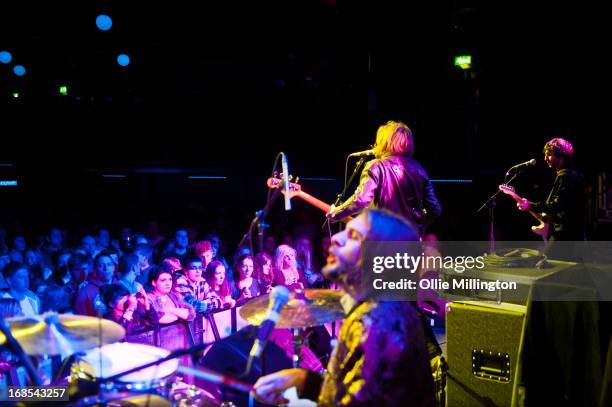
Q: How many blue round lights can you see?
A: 4